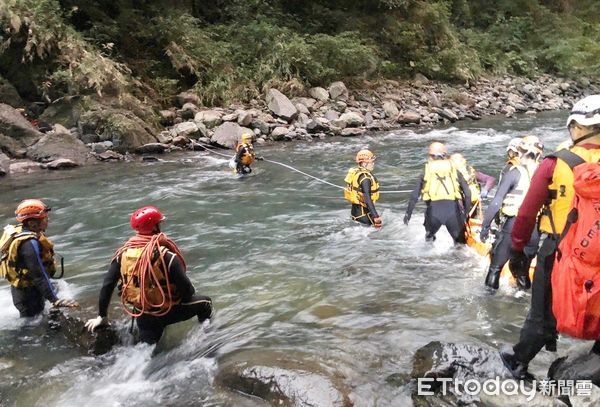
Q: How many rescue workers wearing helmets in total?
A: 9